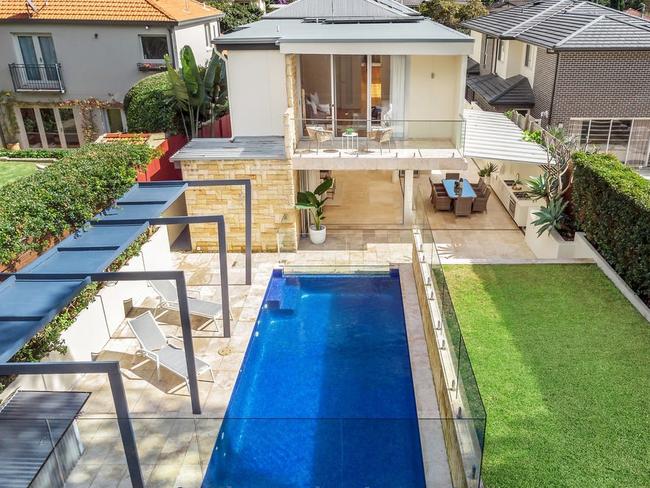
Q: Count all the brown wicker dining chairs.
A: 6